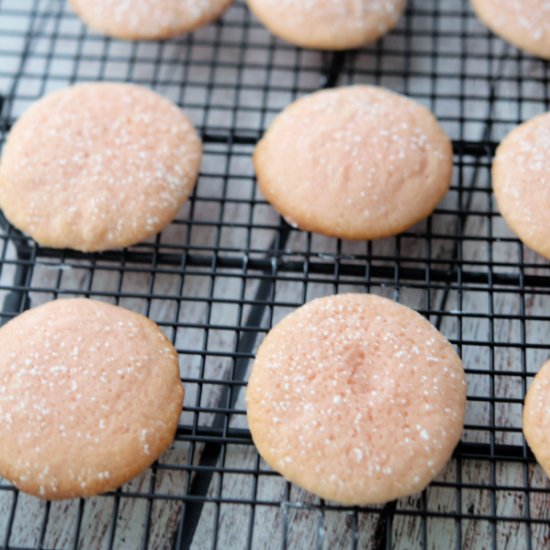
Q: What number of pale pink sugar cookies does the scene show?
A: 9